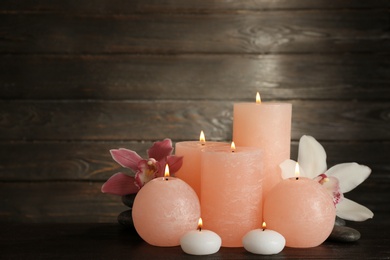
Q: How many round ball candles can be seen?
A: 2